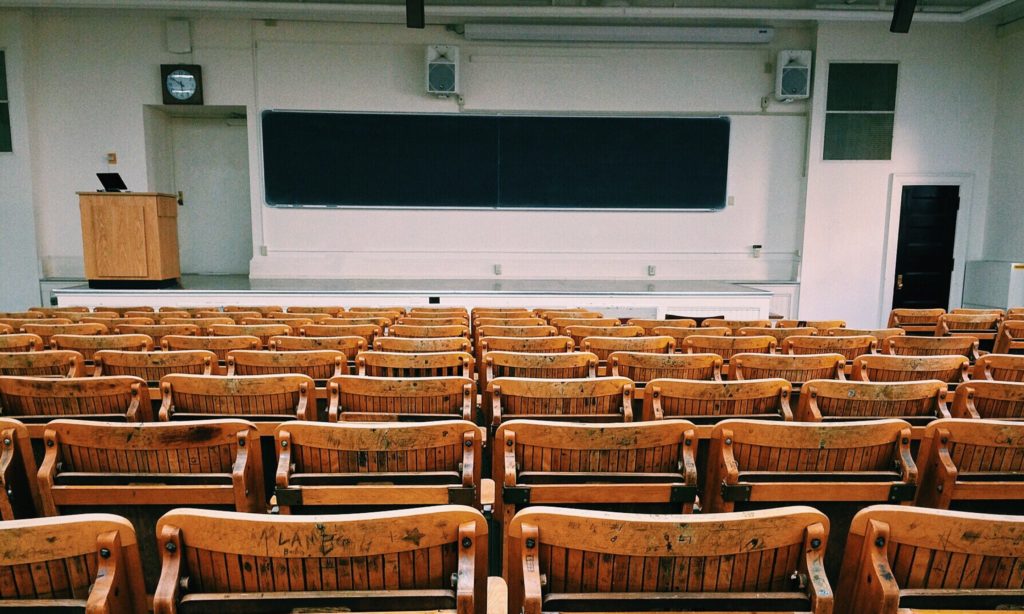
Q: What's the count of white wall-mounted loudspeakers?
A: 2